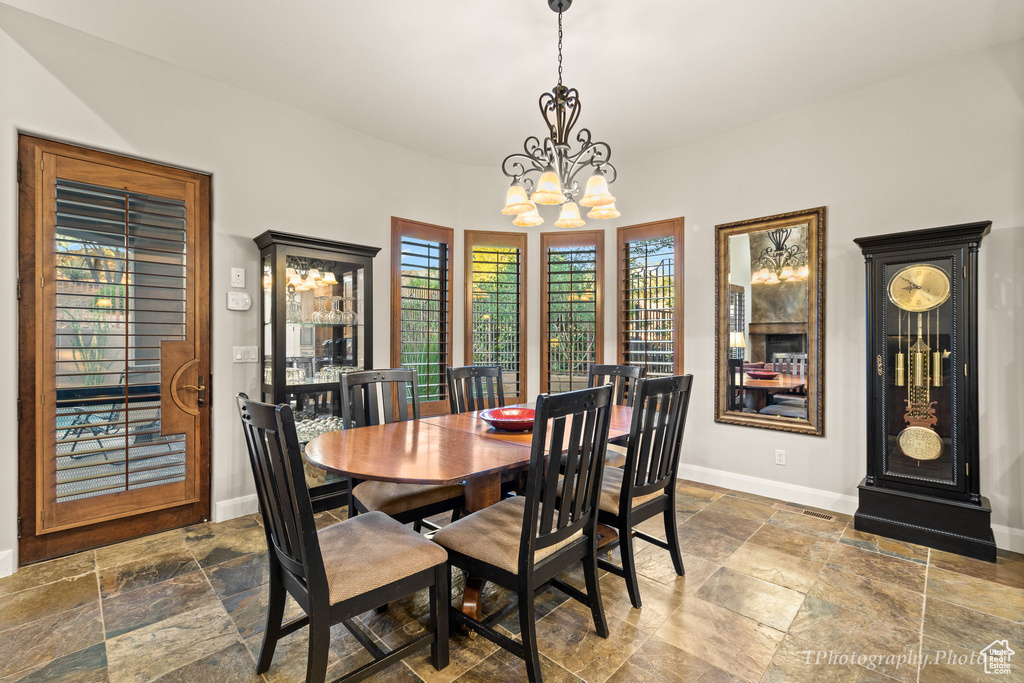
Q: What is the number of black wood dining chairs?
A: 6